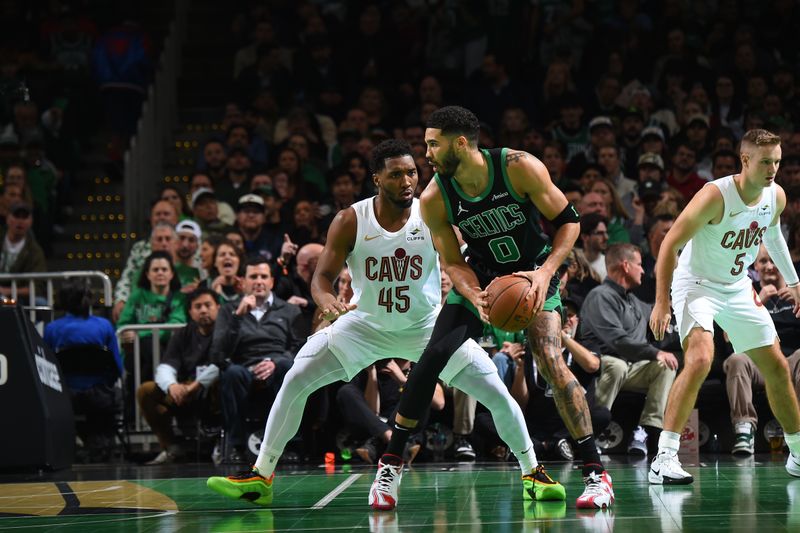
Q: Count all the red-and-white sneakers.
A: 2